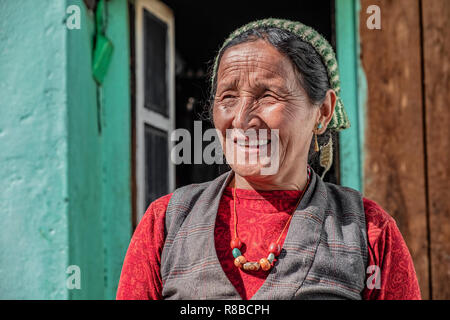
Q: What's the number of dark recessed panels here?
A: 2